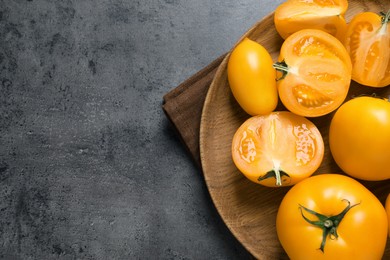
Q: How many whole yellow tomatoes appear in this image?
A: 3